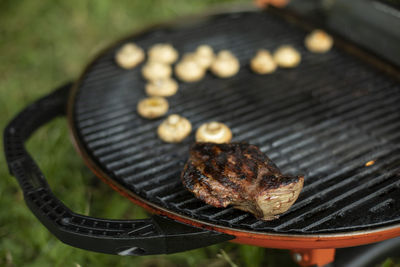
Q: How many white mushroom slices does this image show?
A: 13